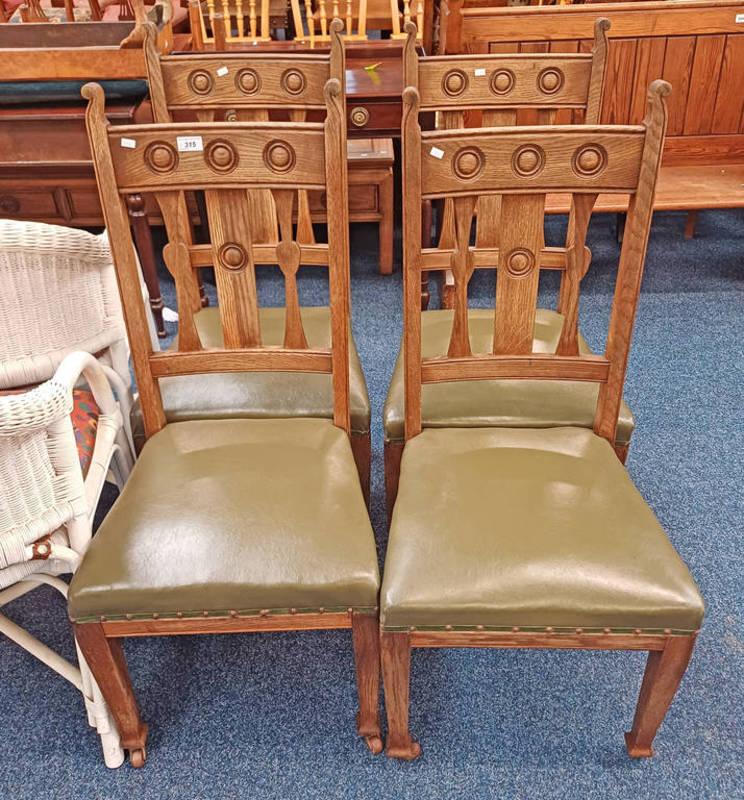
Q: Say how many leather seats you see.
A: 4